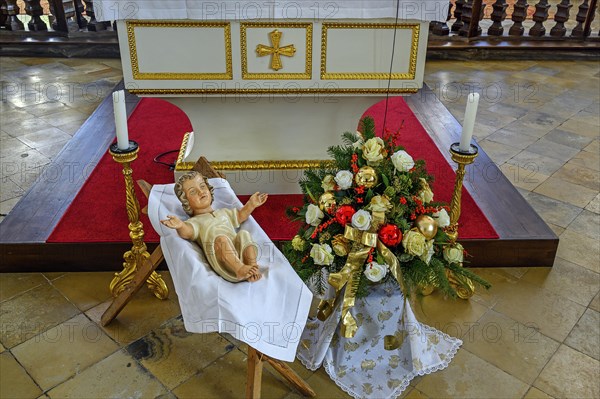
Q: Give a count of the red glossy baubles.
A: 2